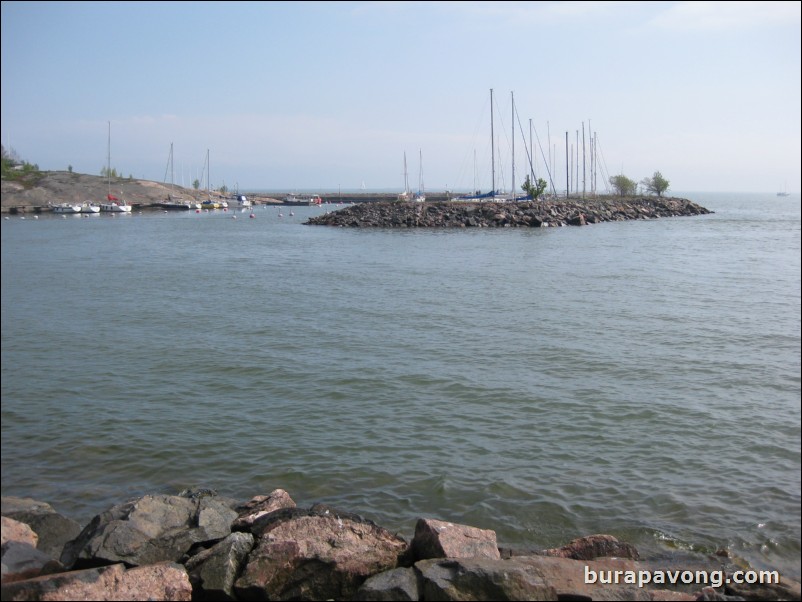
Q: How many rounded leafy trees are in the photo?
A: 3